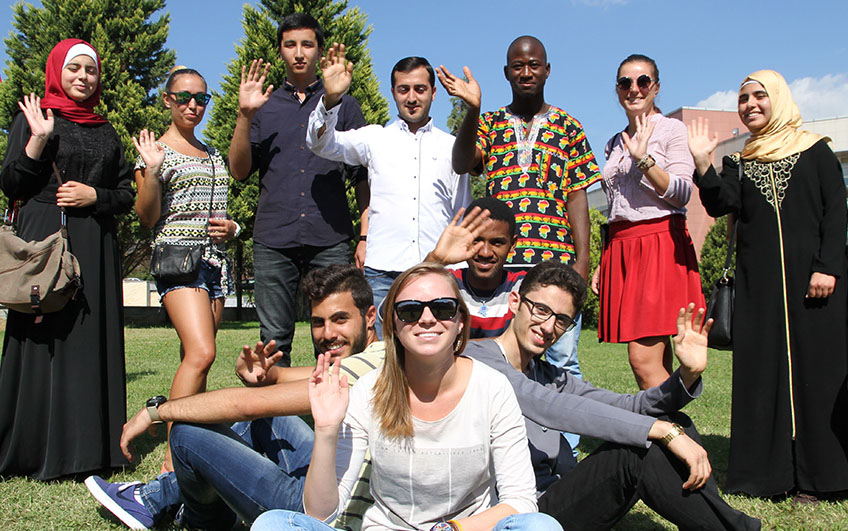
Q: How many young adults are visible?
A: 11